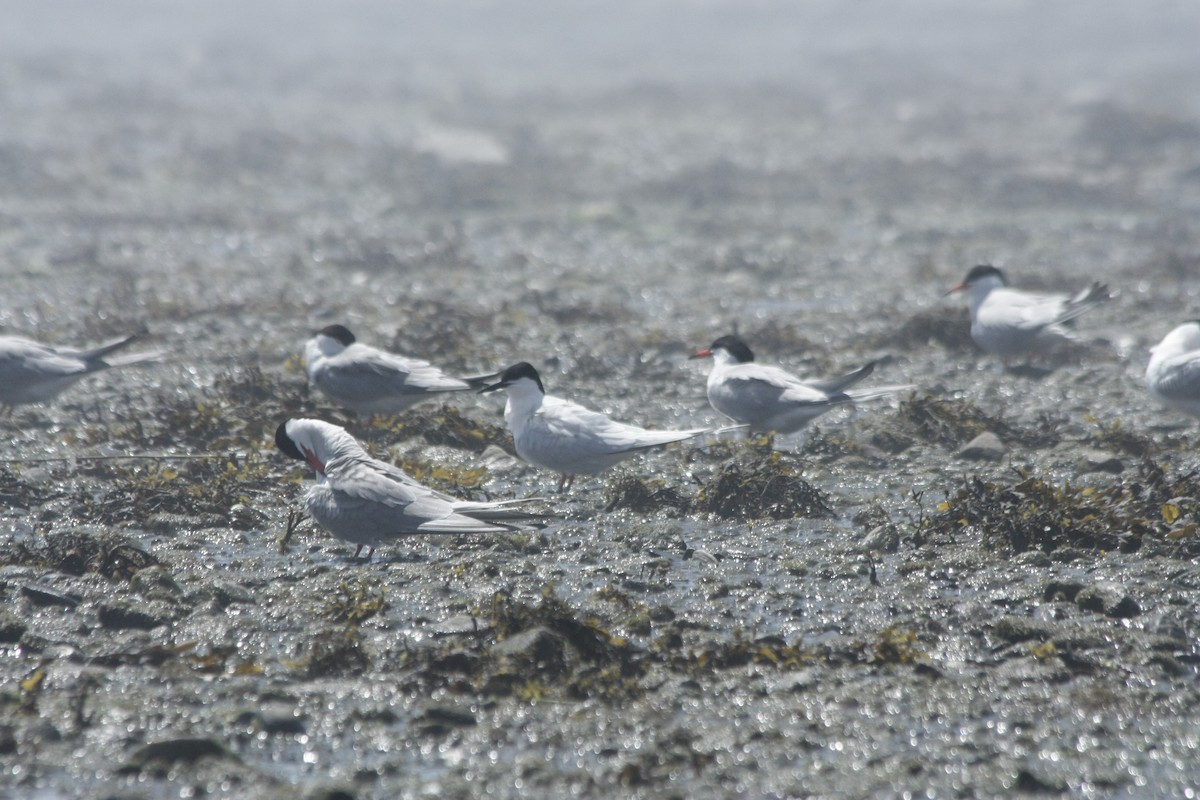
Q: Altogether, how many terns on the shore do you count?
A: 7